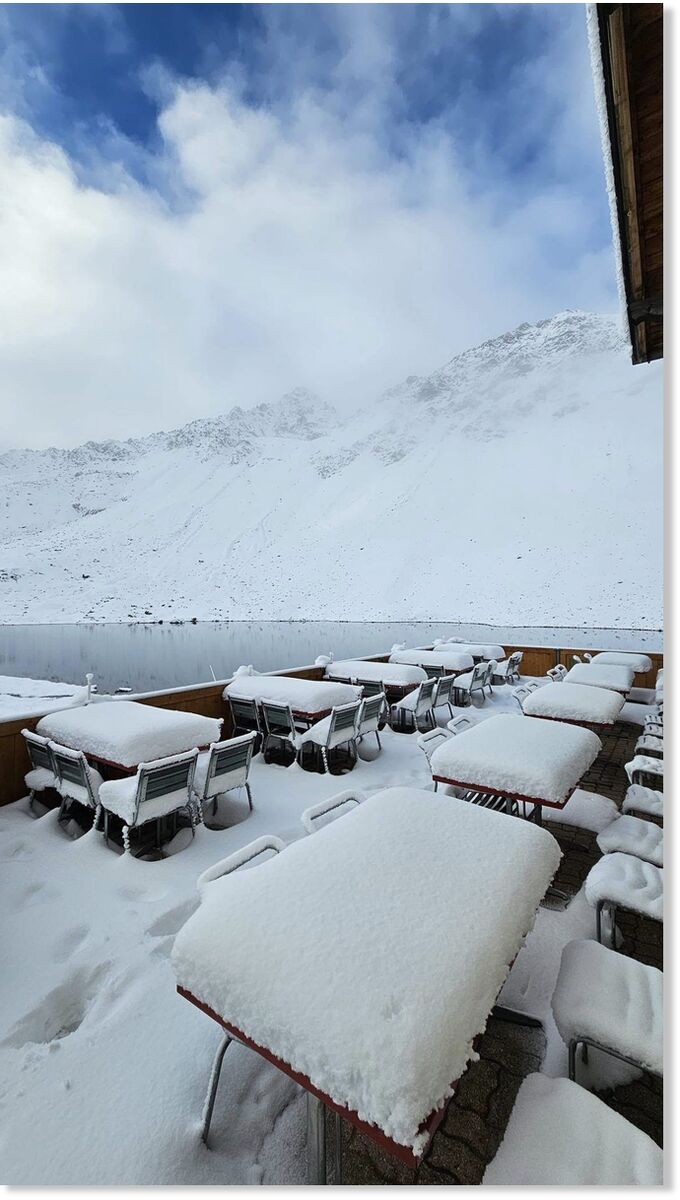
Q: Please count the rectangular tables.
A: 10